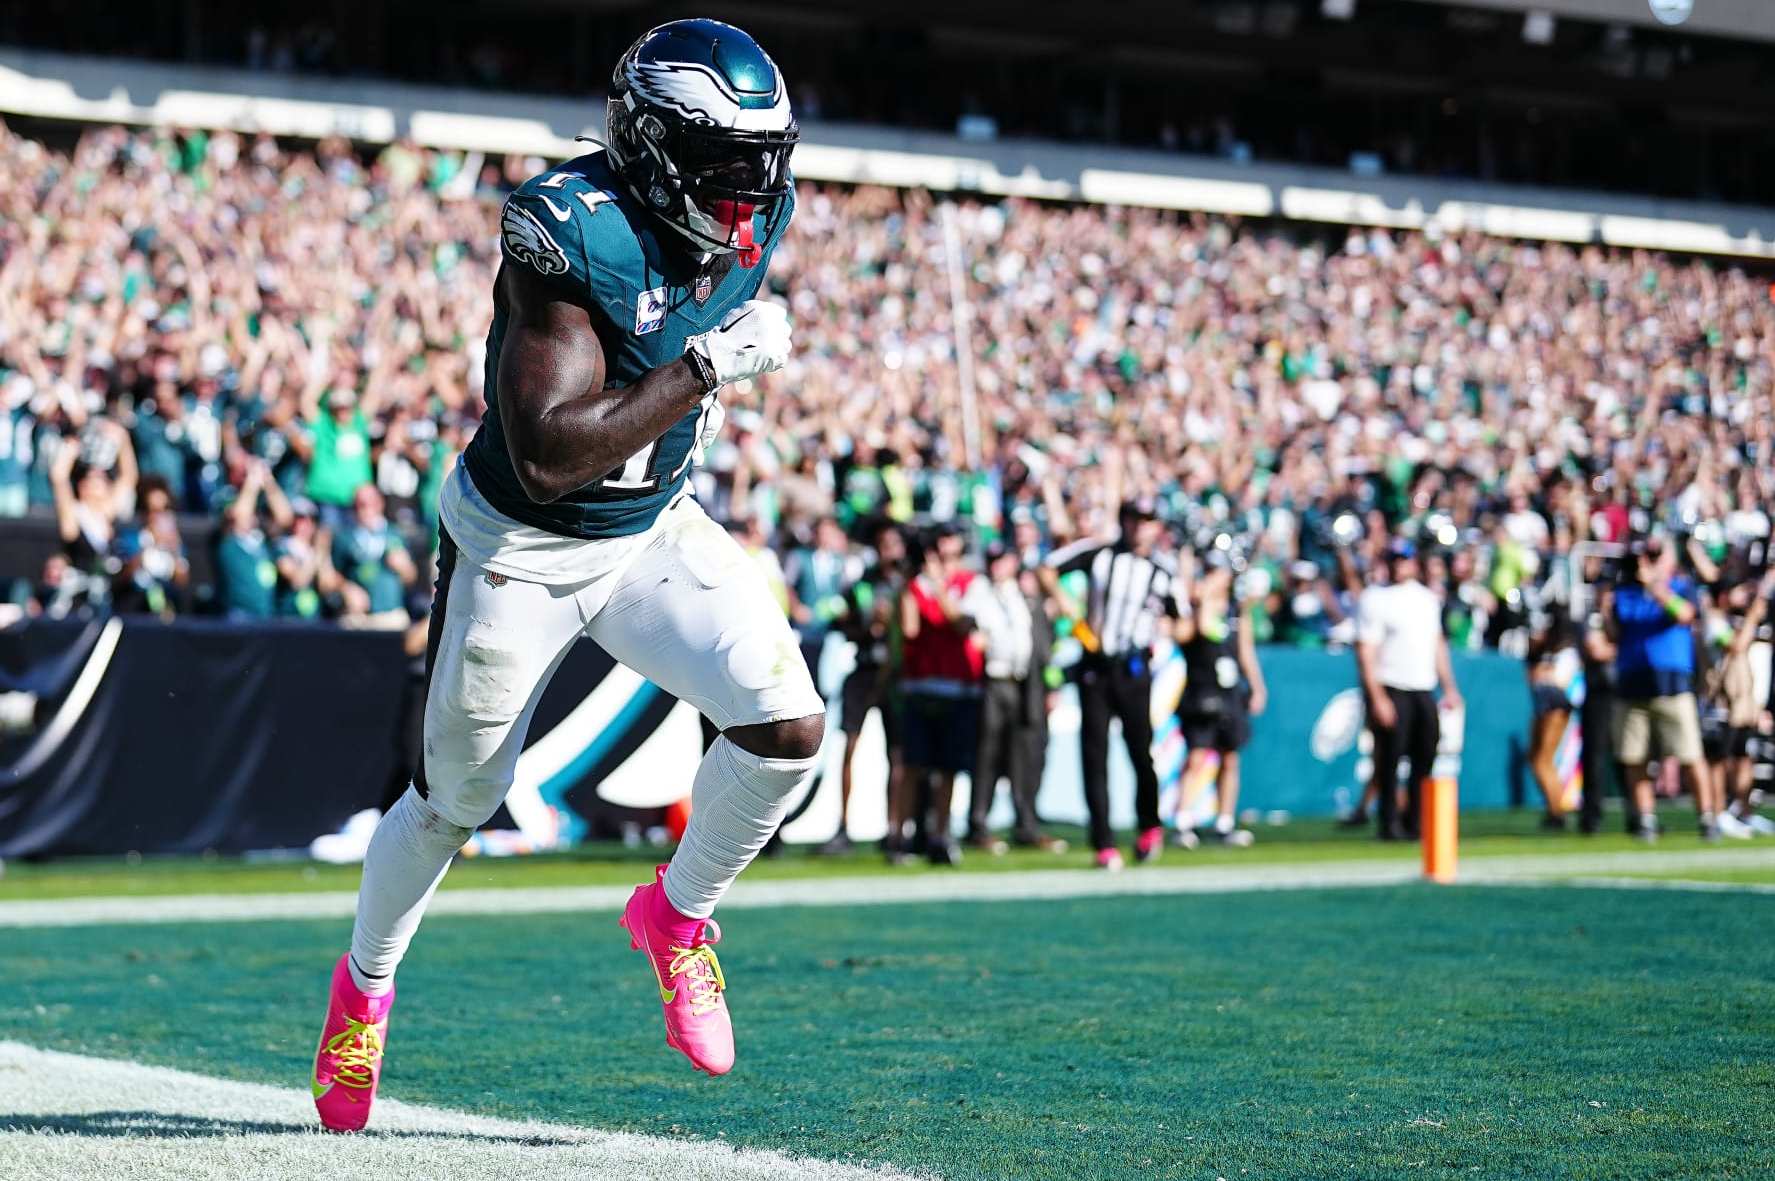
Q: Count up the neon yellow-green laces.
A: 2